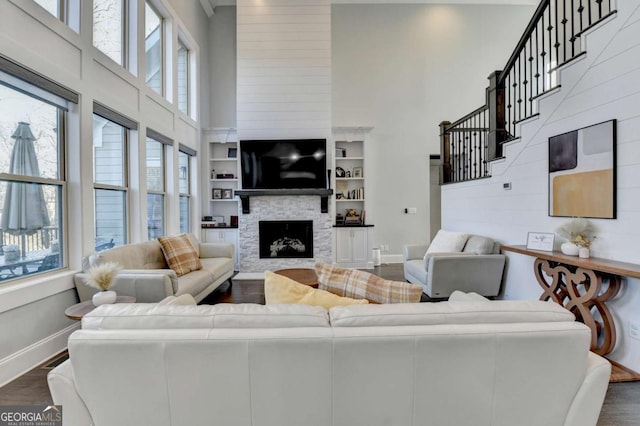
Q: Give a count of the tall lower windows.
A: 4